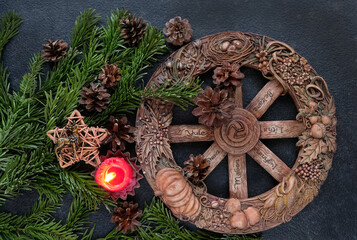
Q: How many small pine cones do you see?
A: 10